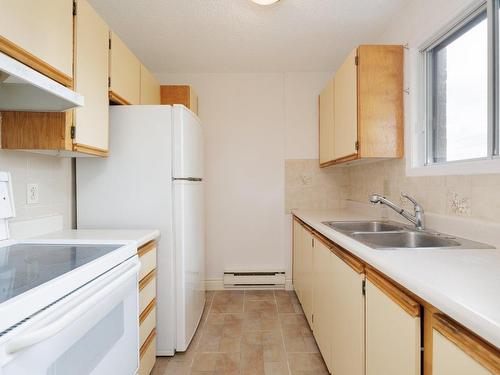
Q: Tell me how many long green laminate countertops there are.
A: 0